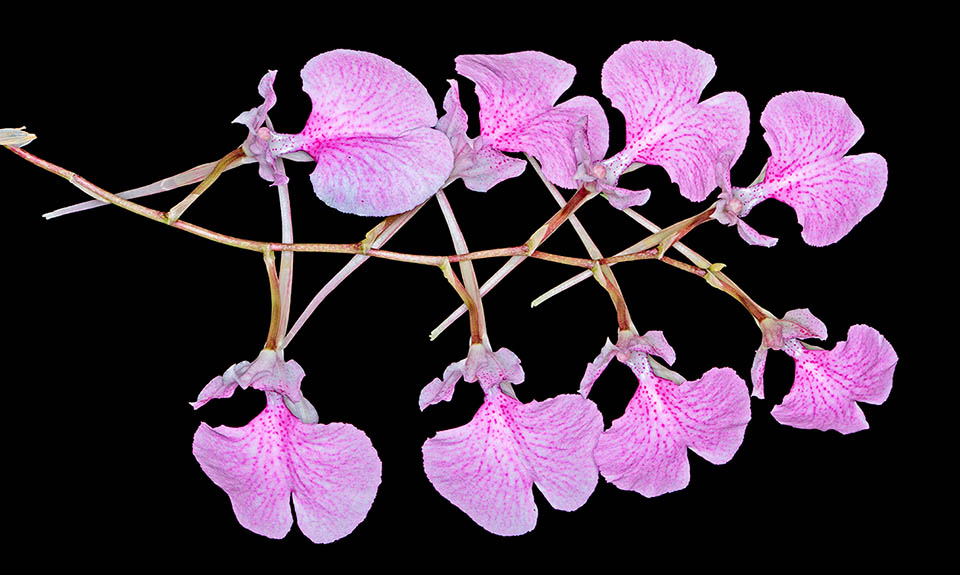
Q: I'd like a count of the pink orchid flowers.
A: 8